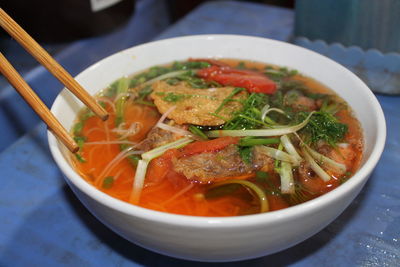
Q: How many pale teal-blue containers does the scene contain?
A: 1